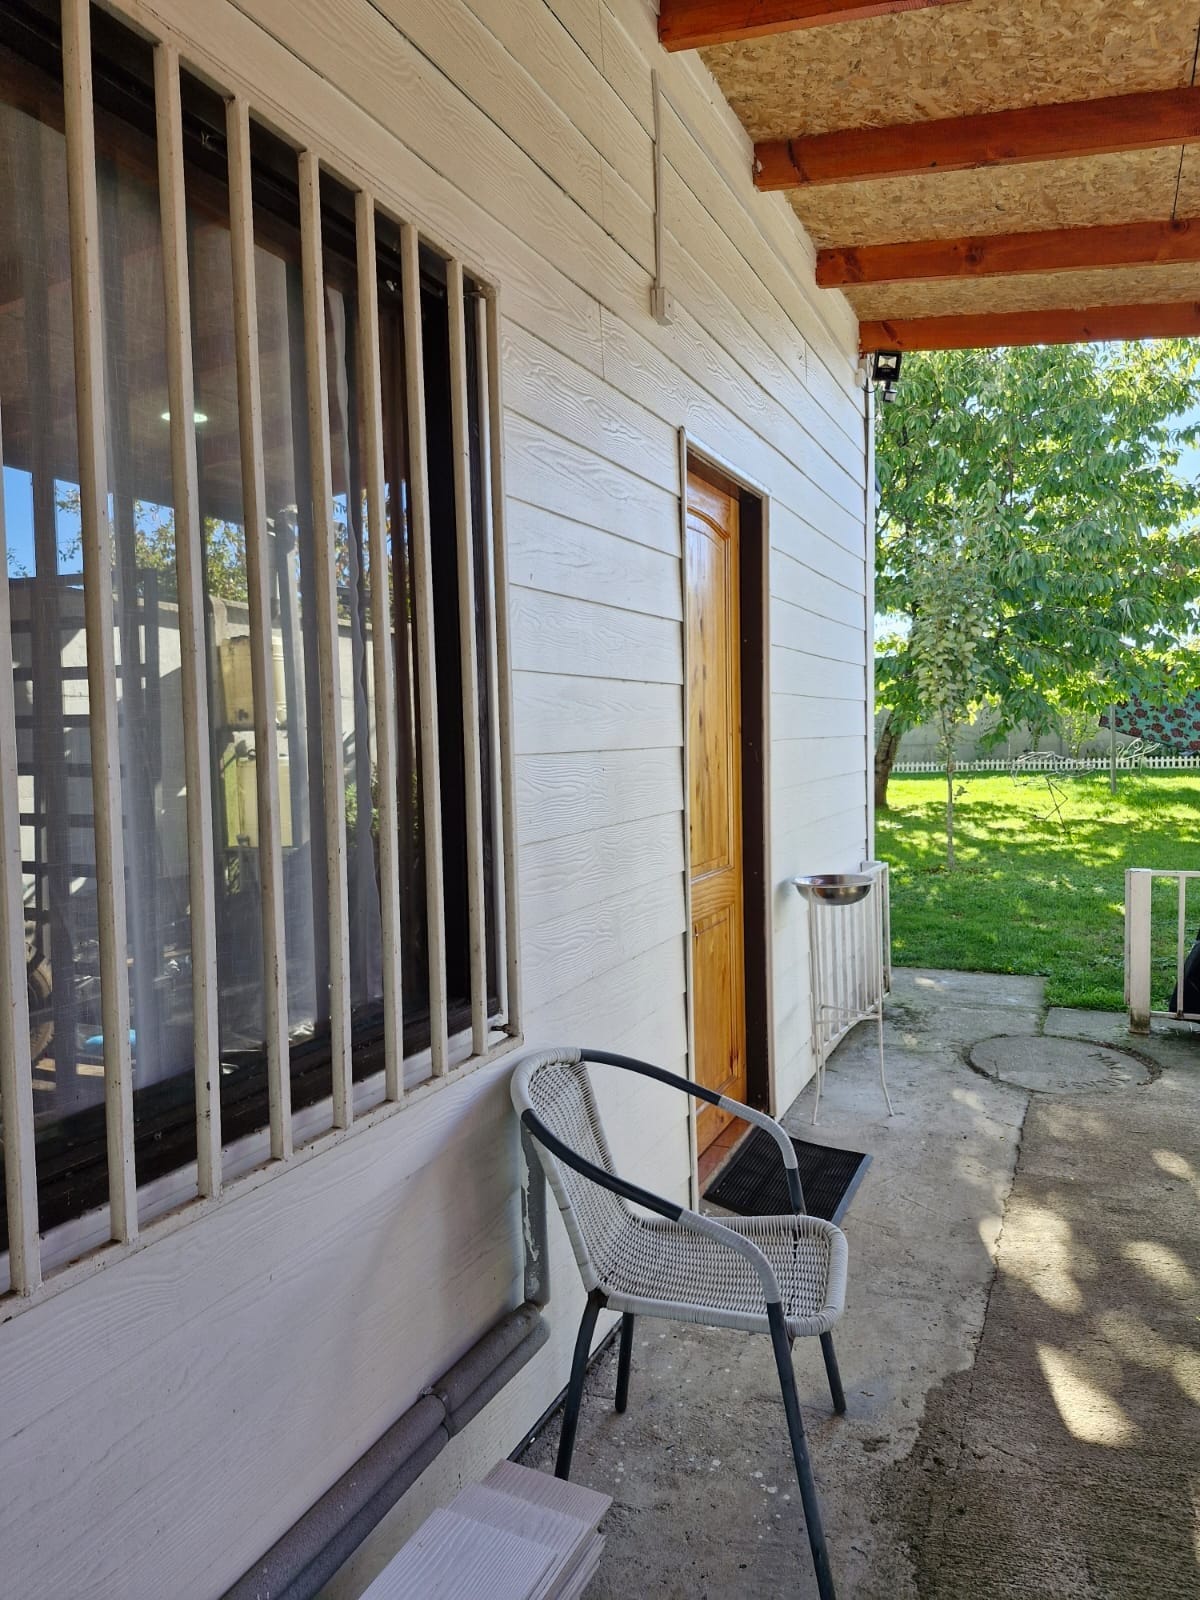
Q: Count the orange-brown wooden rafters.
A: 4